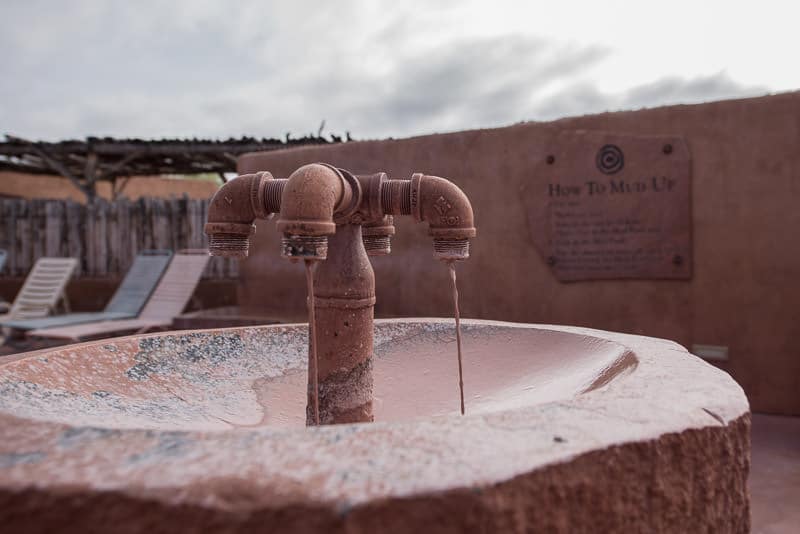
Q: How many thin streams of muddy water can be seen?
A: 2